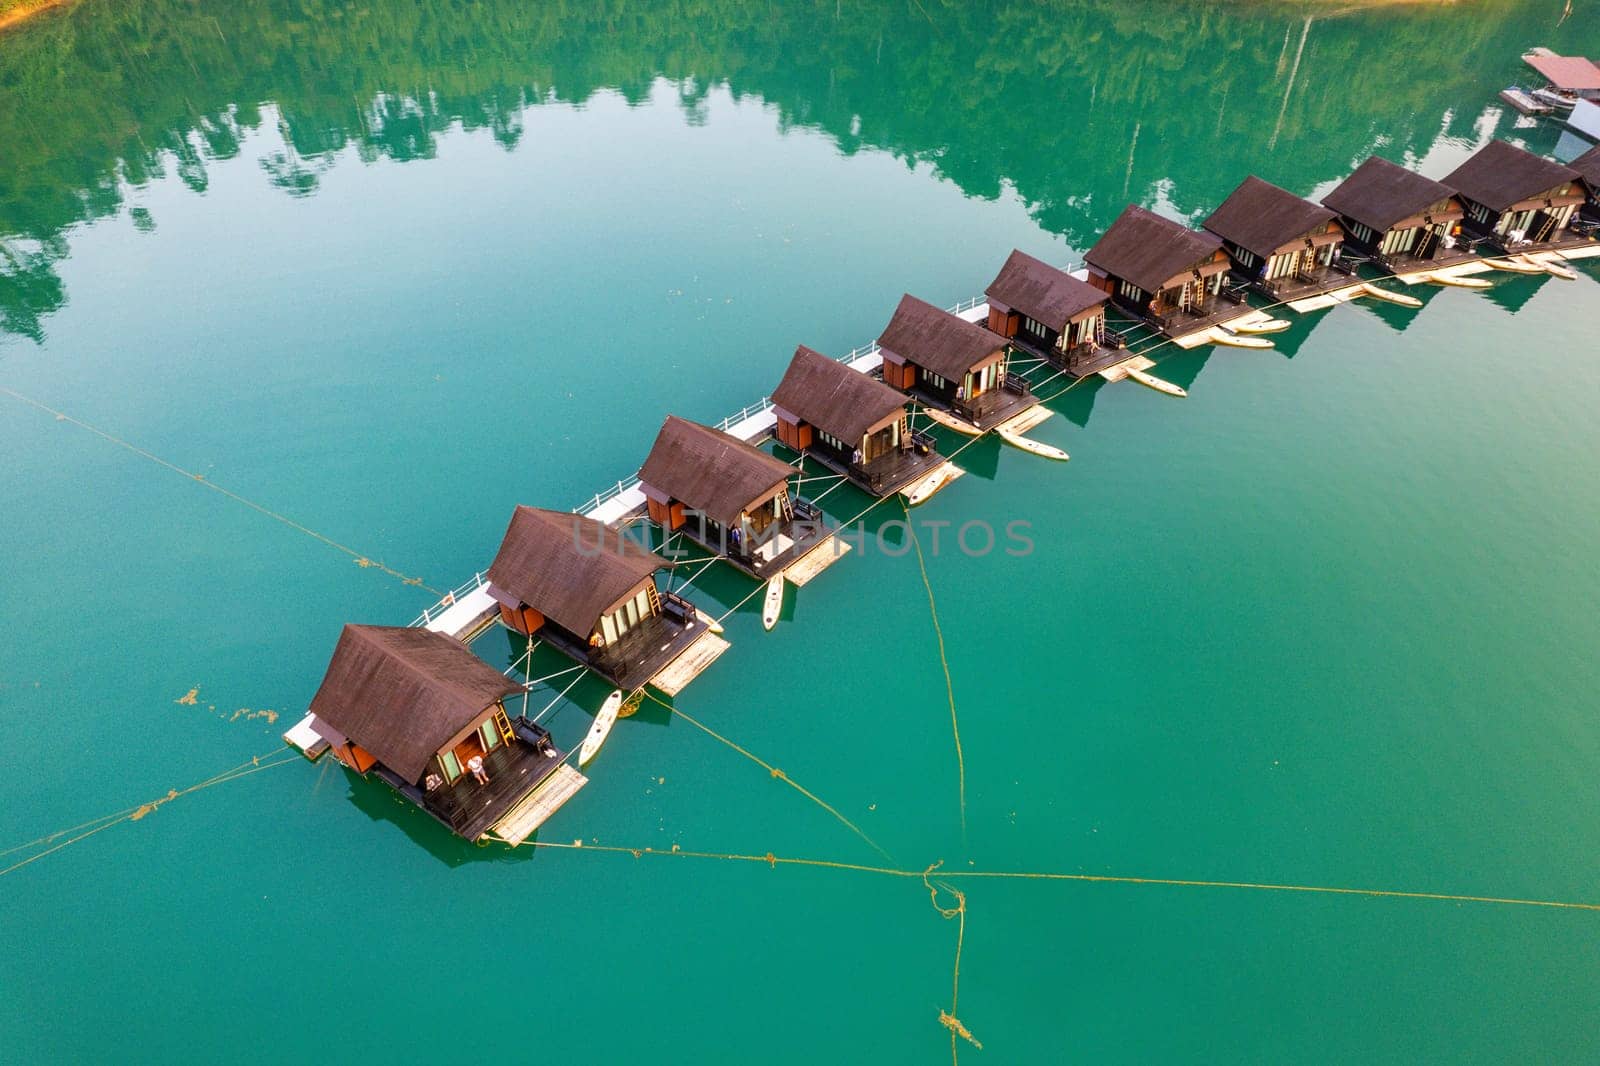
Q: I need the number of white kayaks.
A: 13